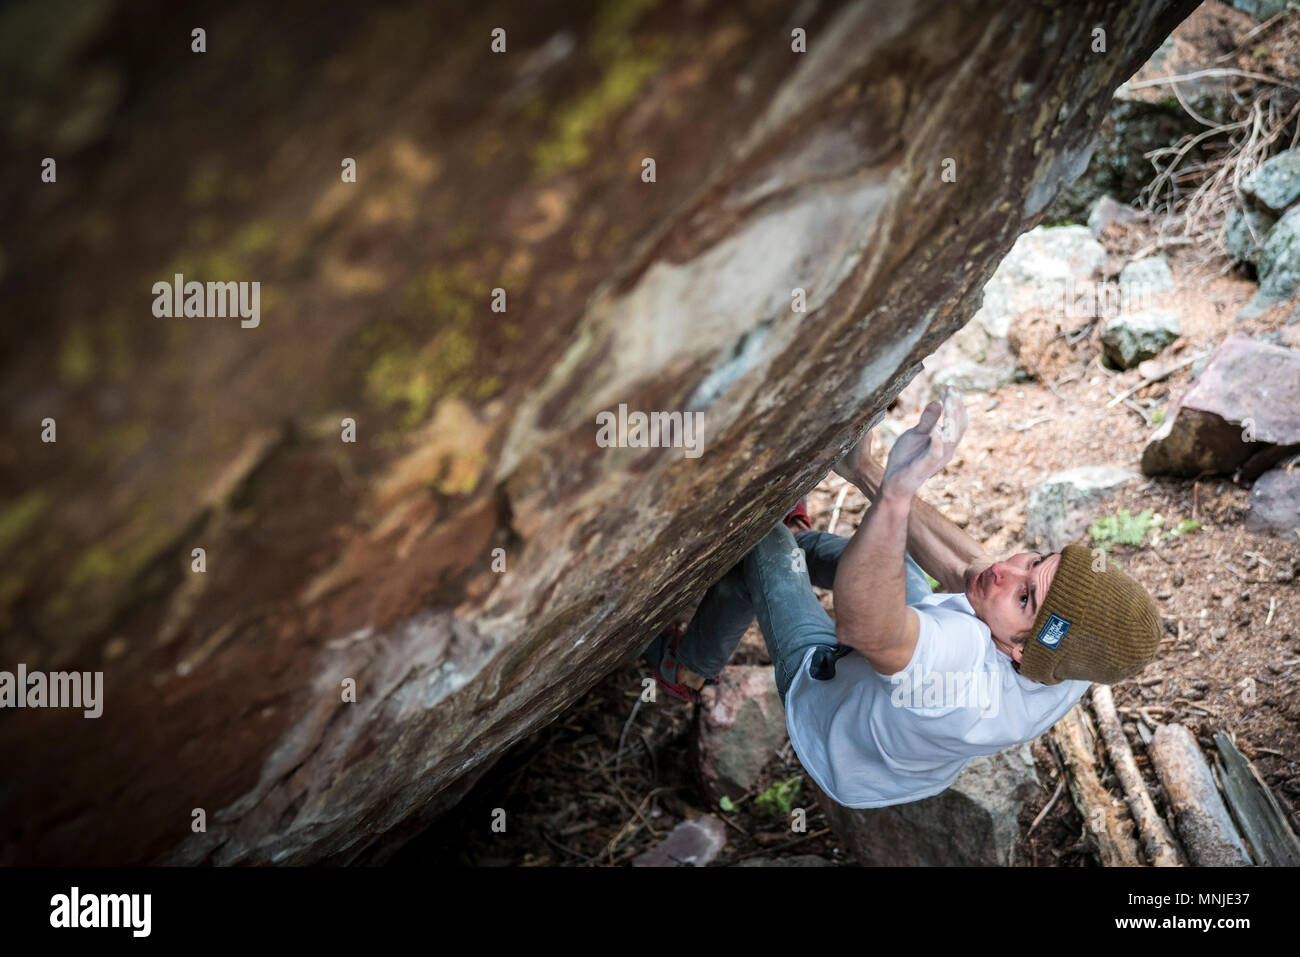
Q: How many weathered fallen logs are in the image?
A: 4